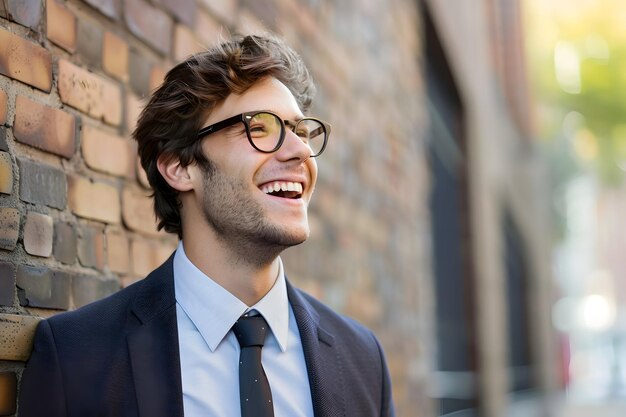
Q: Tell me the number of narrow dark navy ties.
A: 1